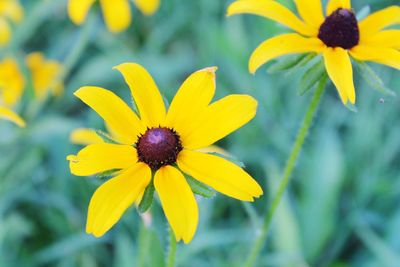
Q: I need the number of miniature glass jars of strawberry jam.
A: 0